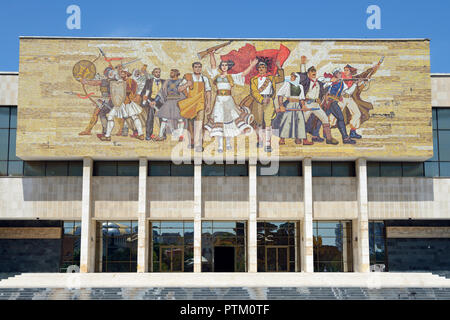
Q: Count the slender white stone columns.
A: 6